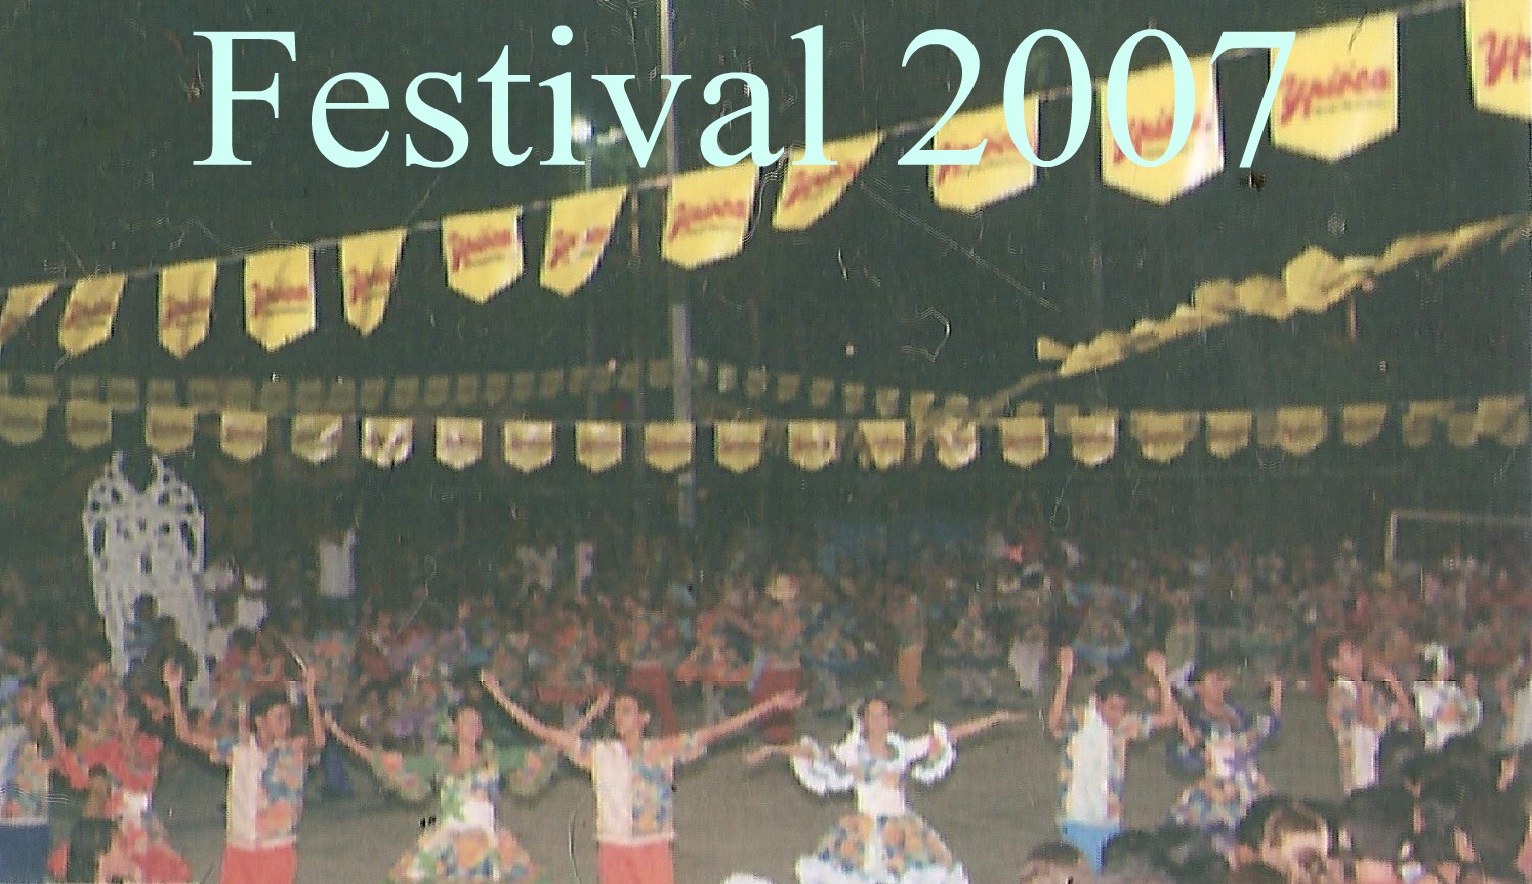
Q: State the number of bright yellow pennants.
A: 13